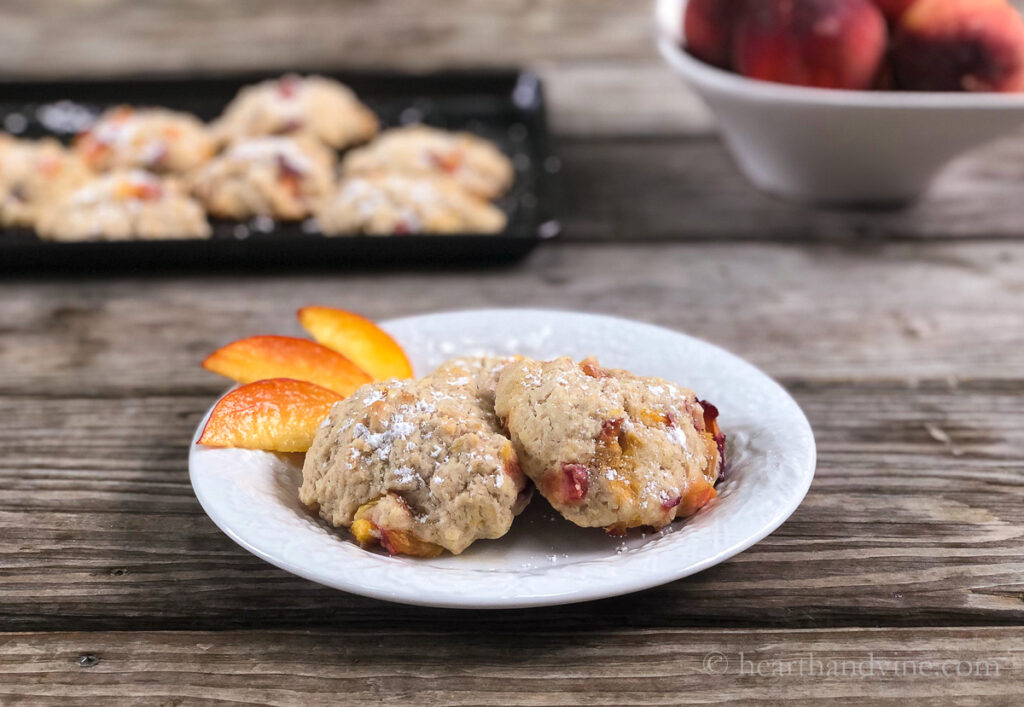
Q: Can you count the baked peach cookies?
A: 10